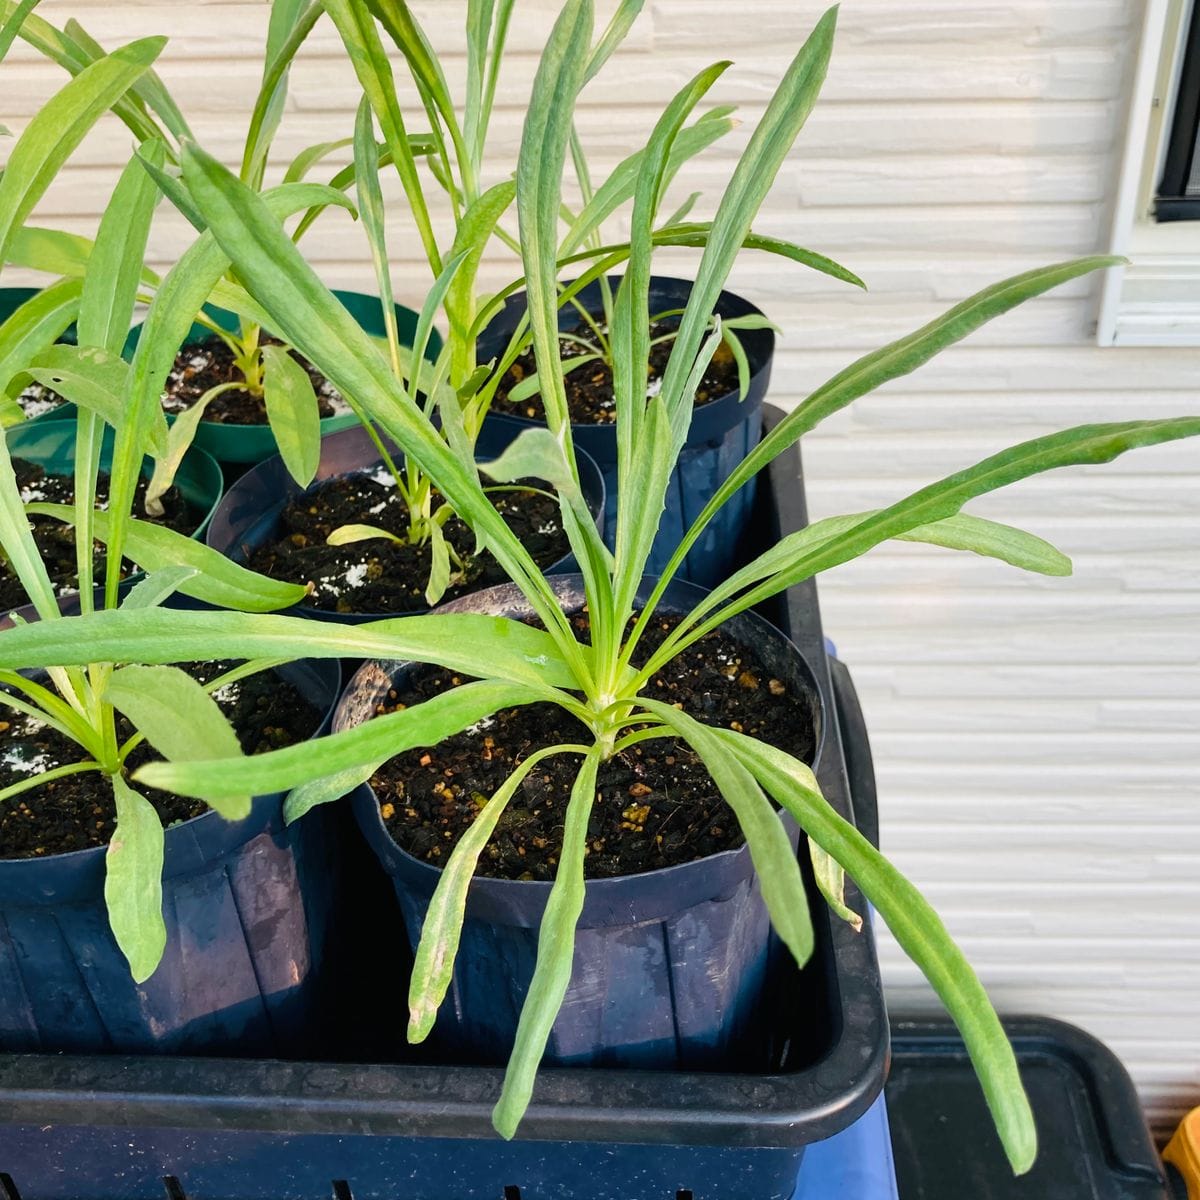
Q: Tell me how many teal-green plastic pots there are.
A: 3